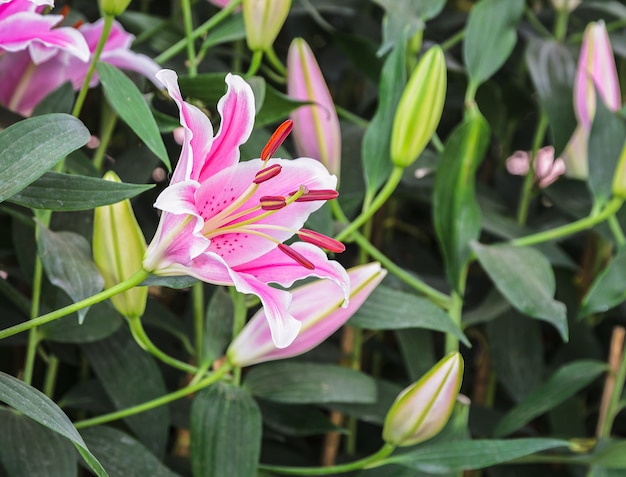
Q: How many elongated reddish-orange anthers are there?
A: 6